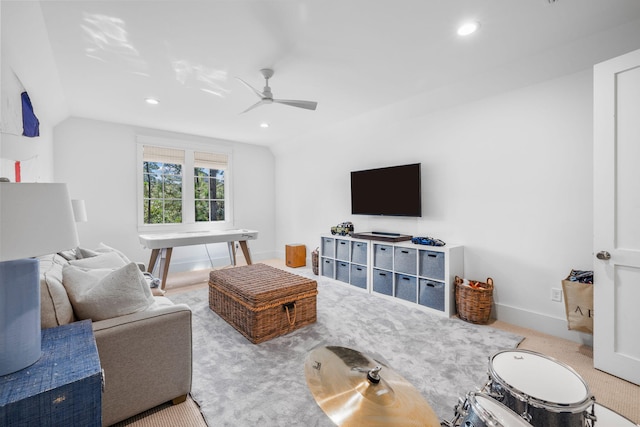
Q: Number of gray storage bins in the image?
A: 12